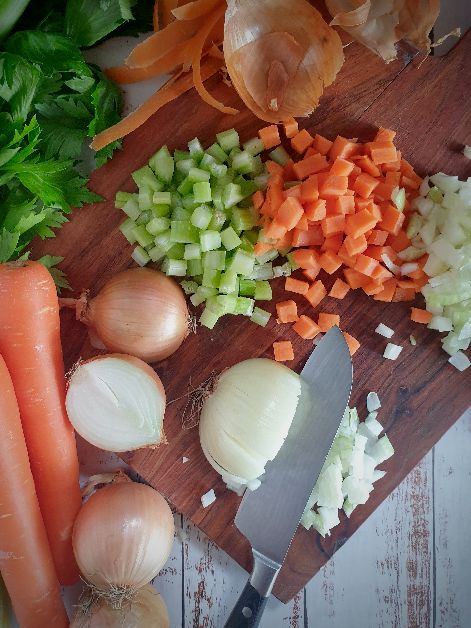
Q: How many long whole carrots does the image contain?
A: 2